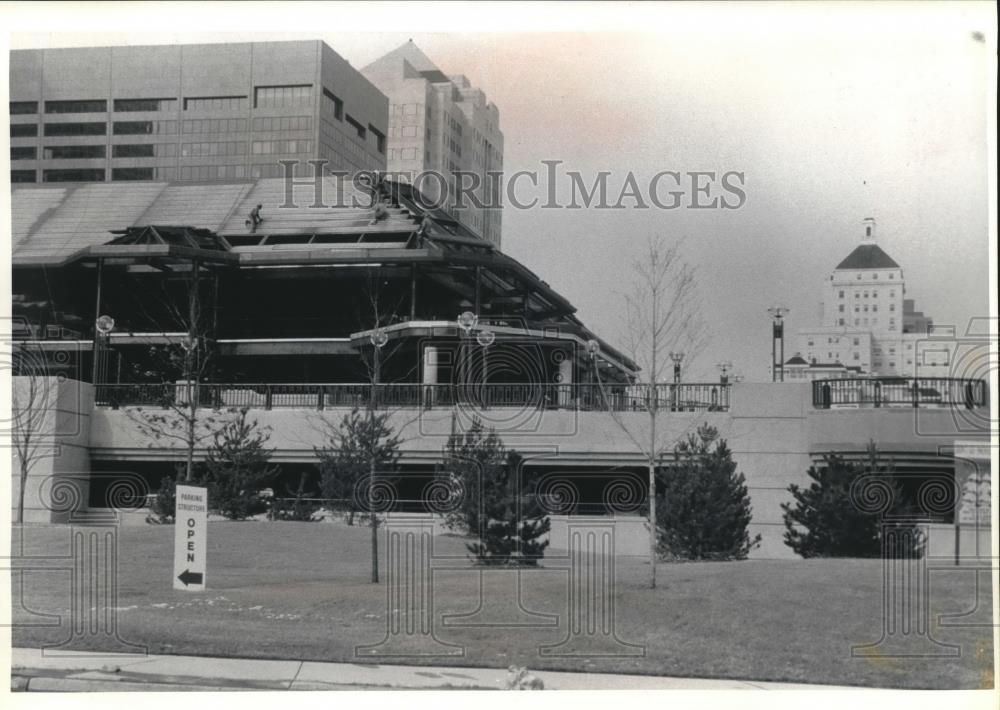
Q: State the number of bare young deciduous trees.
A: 4